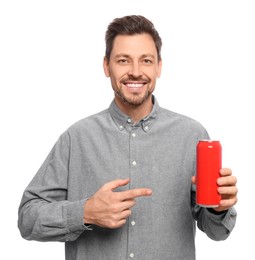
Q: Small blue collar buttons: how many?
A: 0